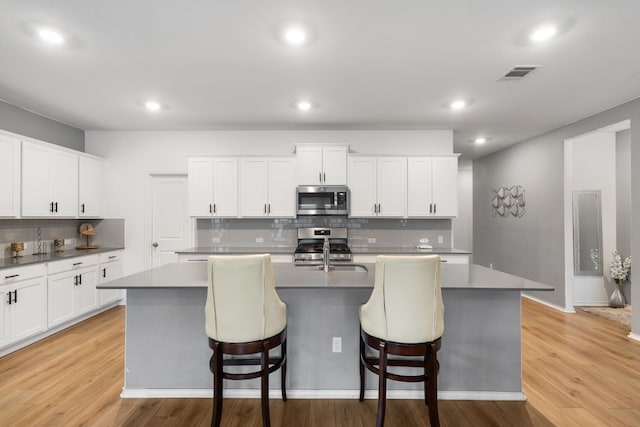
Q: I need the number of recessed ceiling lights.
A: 7